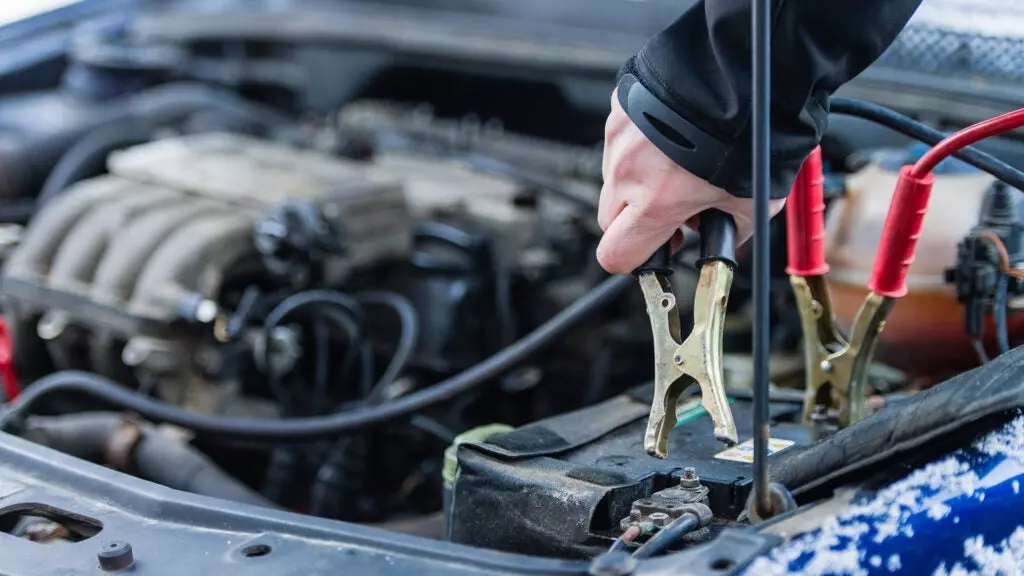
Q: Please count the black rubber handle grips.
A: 2